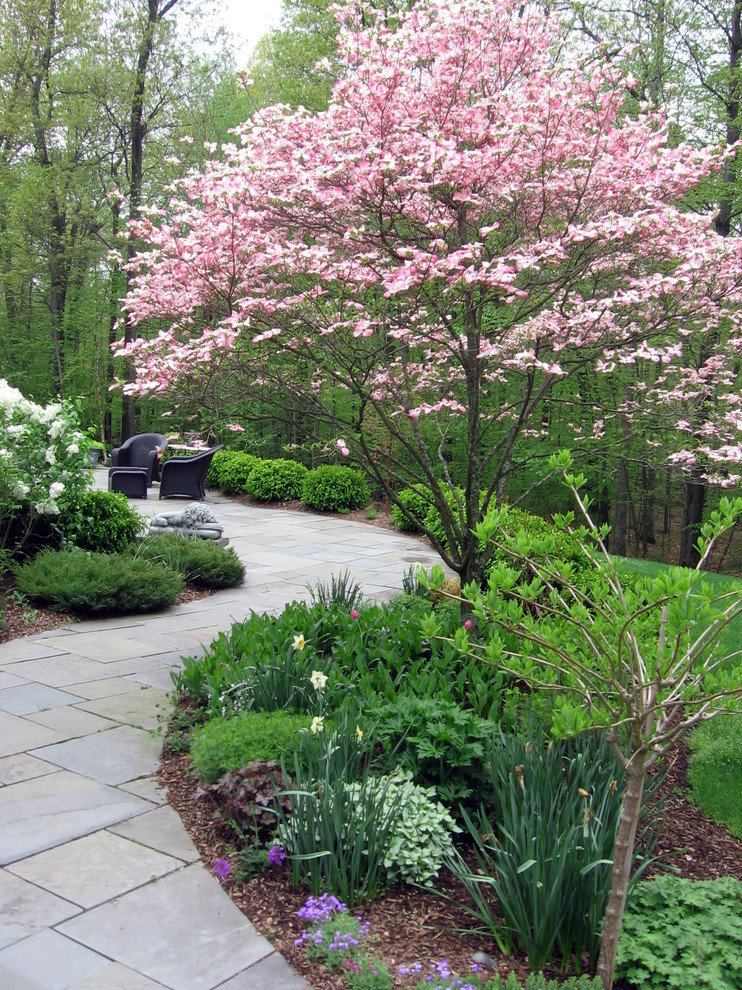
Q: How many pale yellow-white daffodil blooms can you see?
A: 4